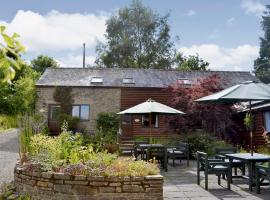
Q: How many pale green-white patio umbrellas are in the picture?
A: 2